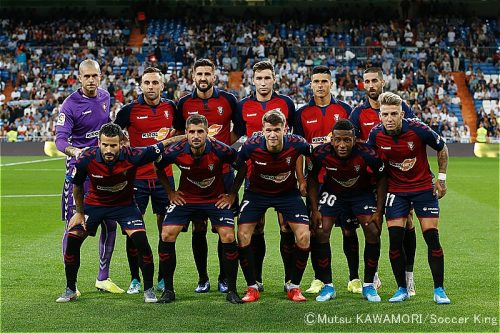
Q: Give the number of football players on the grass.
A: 11